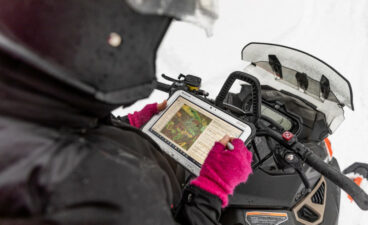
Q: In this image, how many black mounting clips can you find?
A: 3